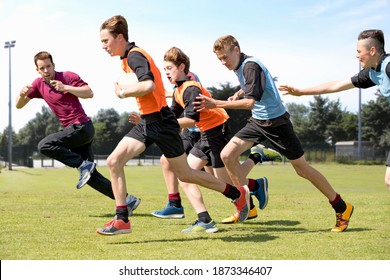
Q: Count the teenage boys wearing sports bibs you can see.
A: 4